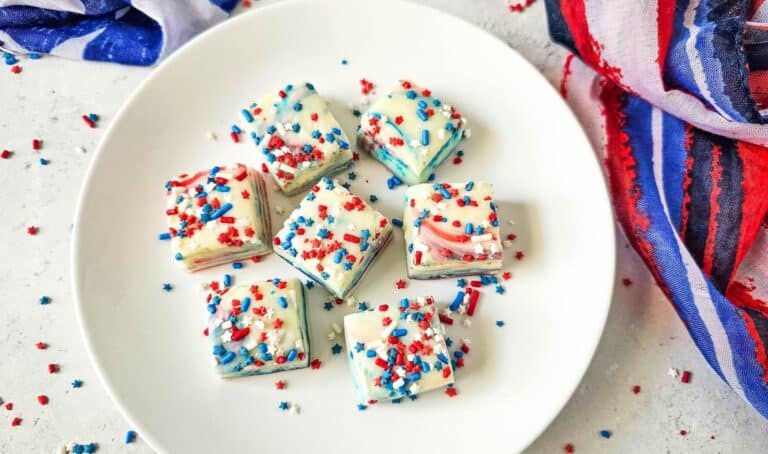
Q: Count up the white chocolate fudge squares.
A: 7